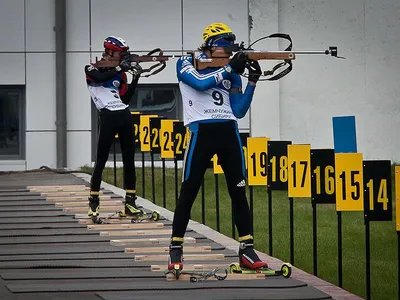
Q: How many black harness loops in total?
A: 4